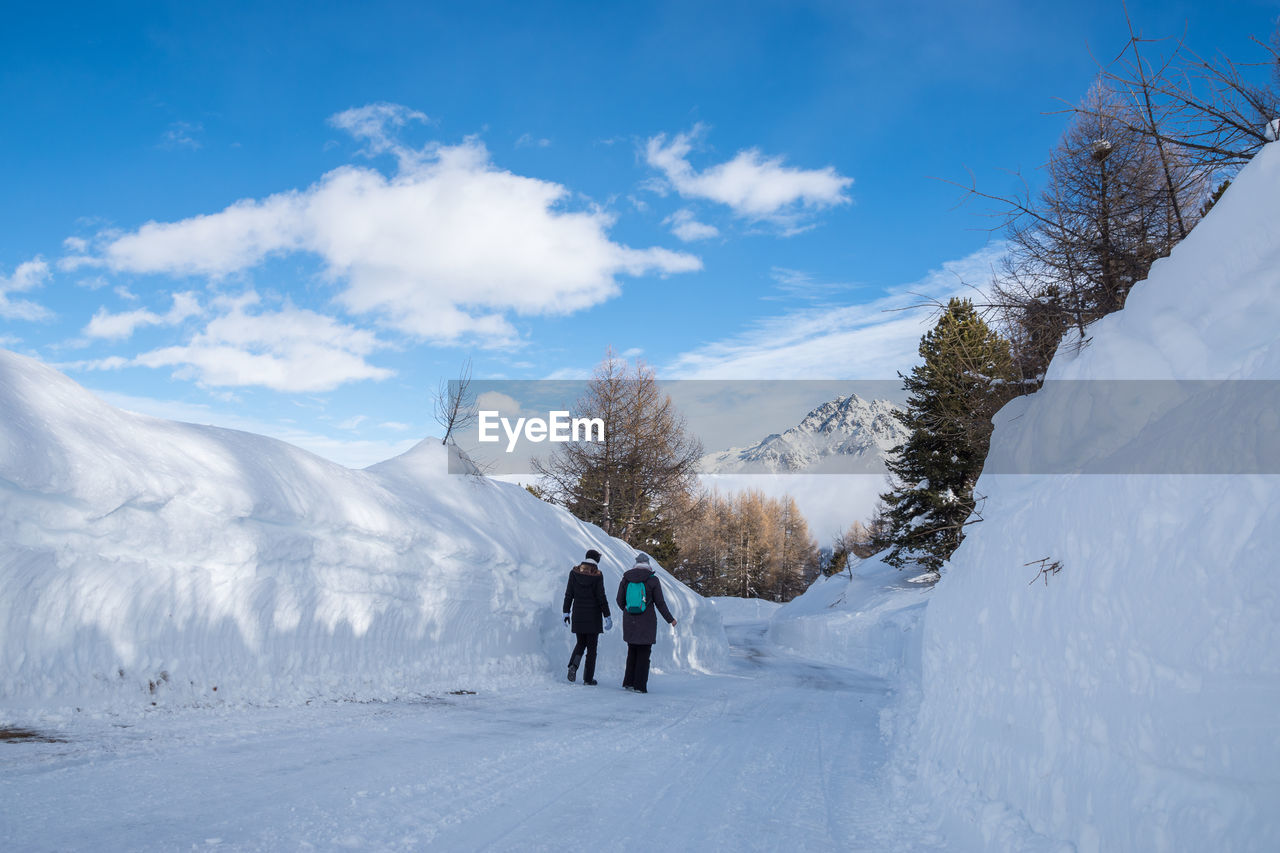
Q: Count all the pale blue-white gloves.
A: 2